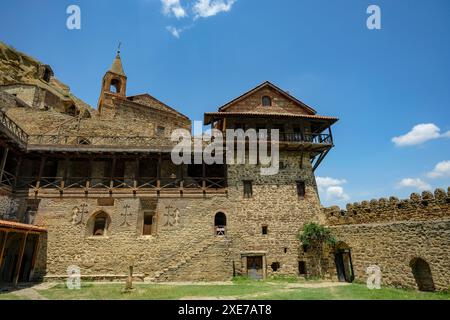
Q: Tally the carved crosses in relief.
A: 3